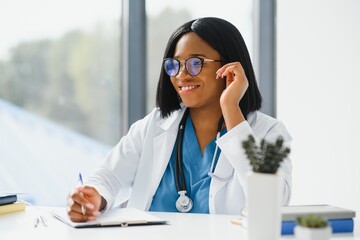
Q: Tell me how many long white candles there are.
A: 0